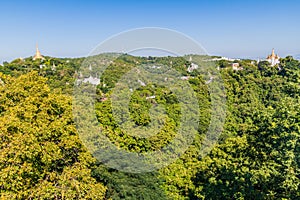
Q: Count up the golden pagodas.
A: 2